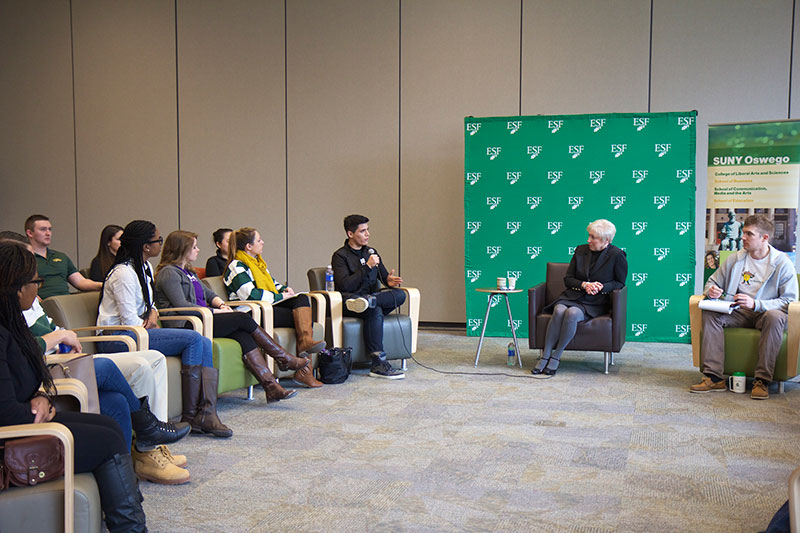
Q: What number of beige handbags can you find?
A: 1